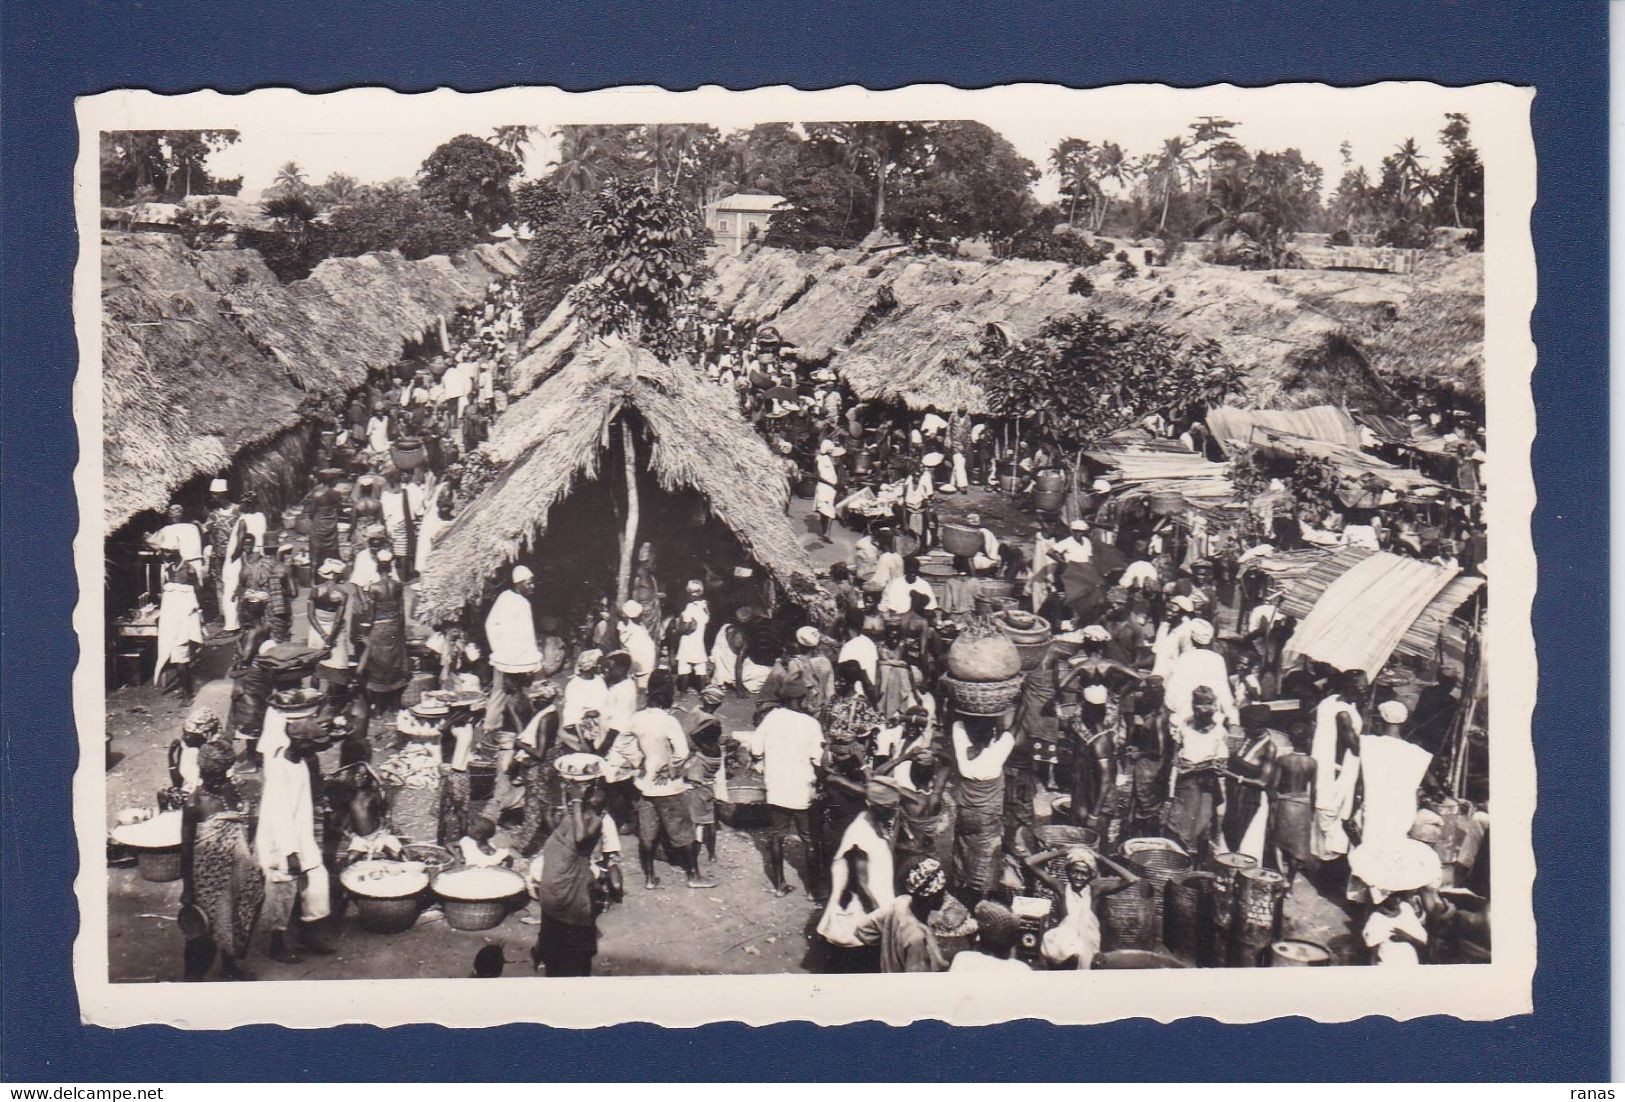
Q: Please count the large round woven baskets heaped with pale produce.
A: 3